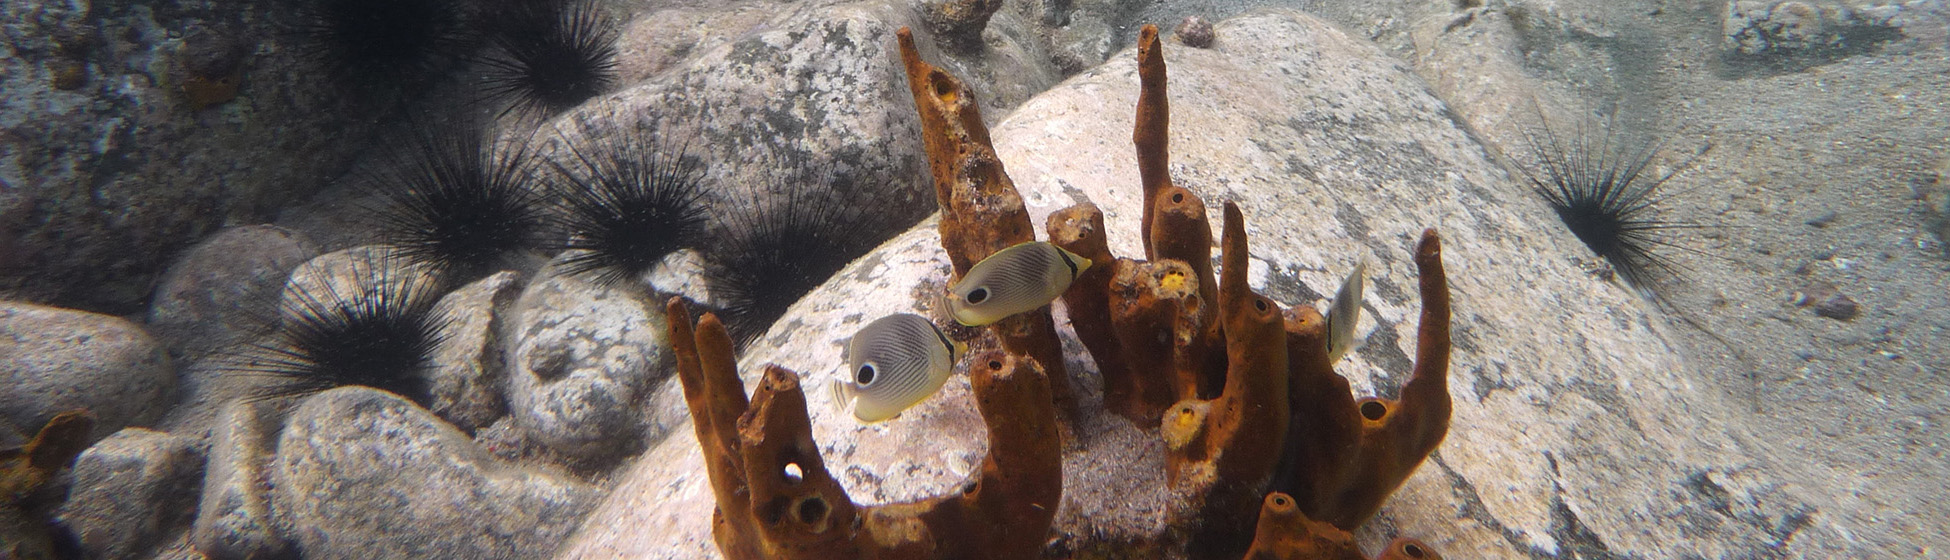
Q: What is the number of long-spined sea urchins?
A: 7